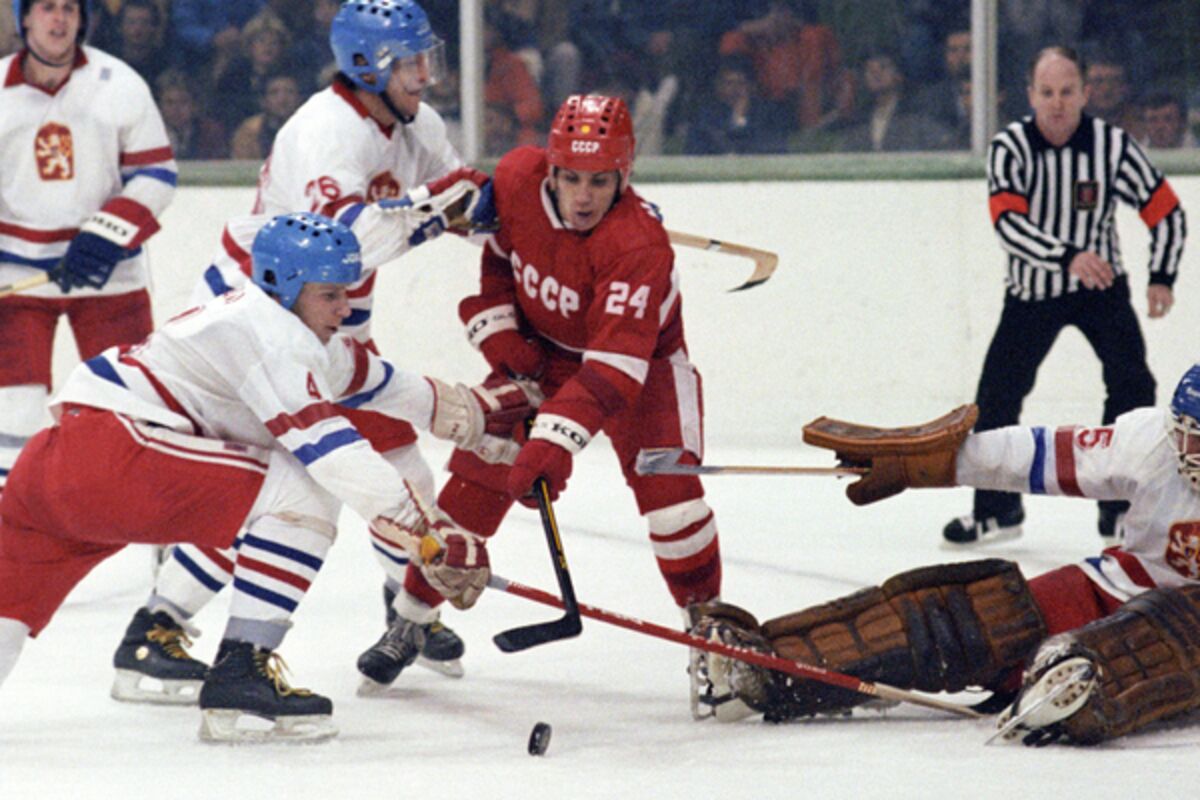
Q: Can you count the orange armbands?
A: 2